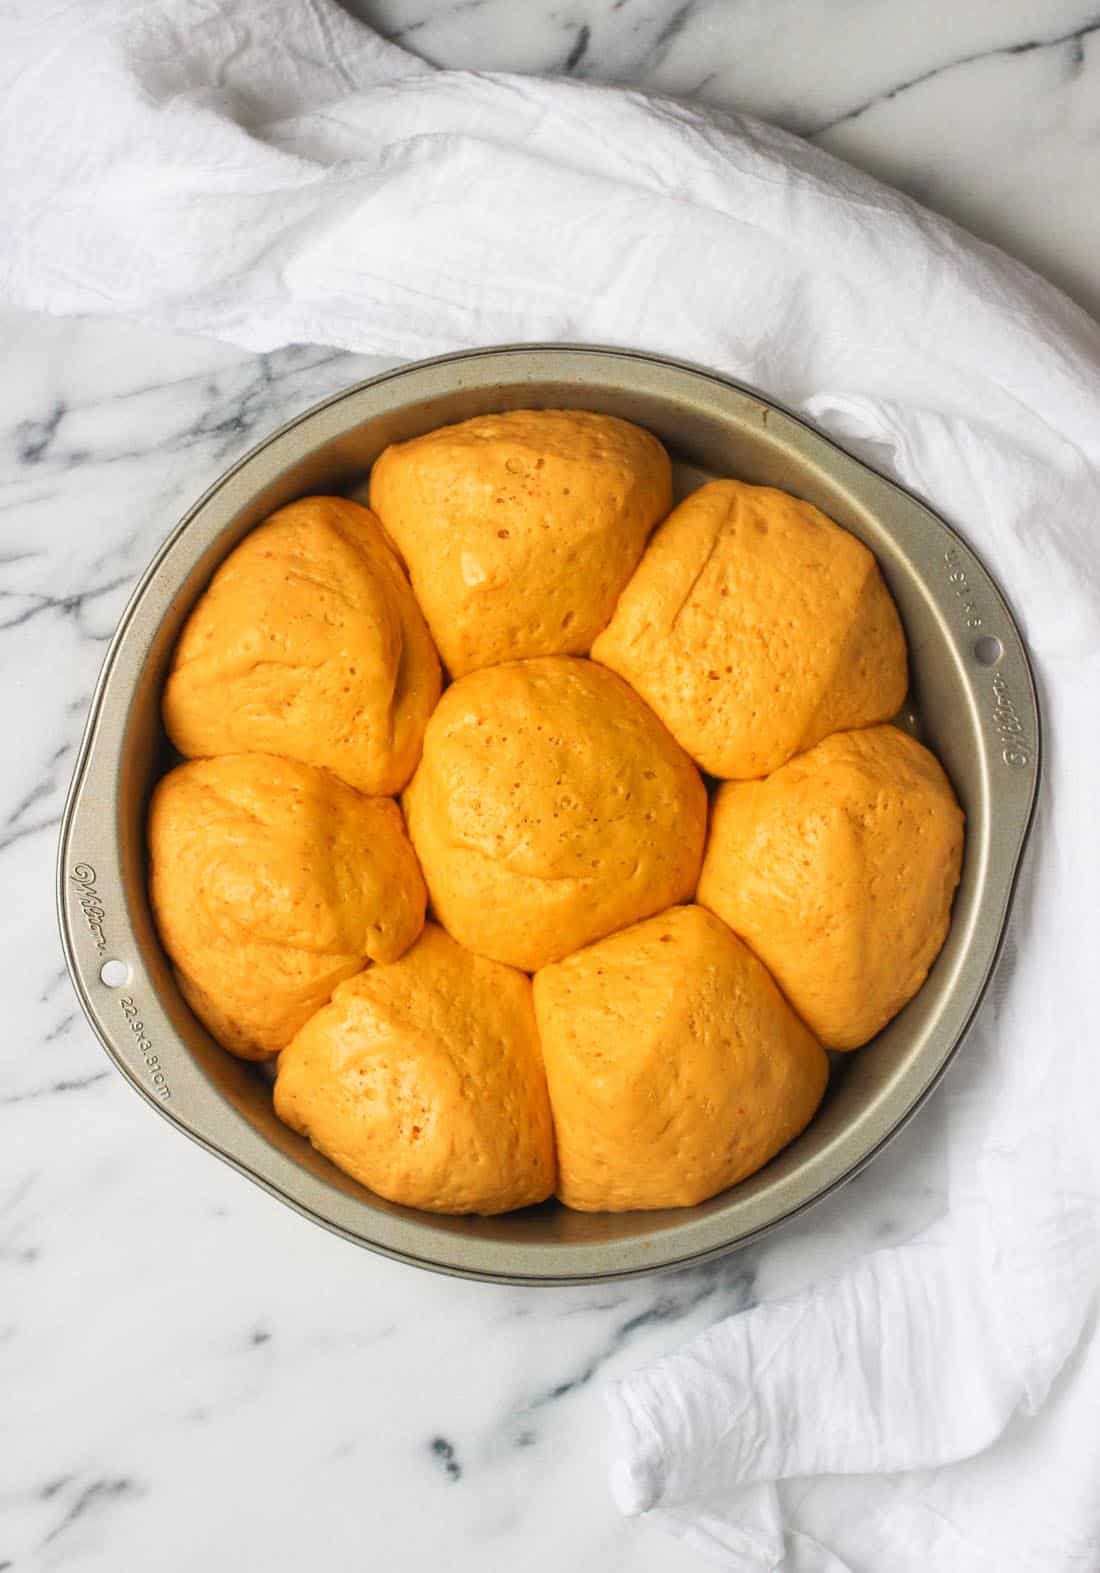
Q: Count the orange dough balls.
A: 8